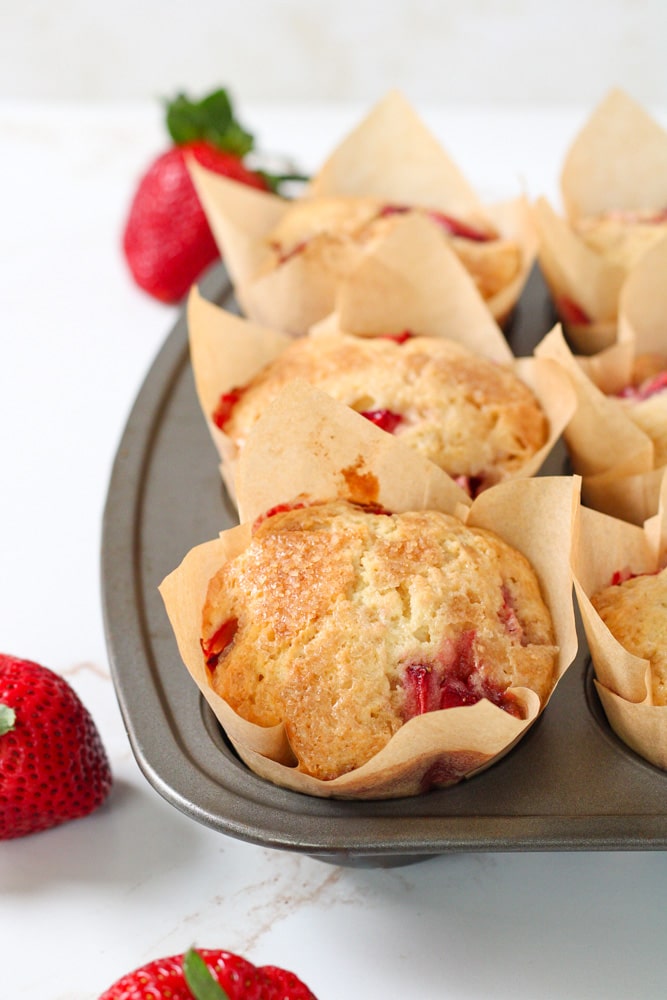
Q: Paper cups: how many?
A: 6